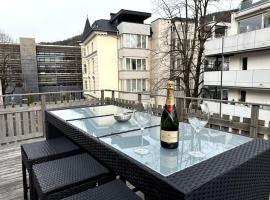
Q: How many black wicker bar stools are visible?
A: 3